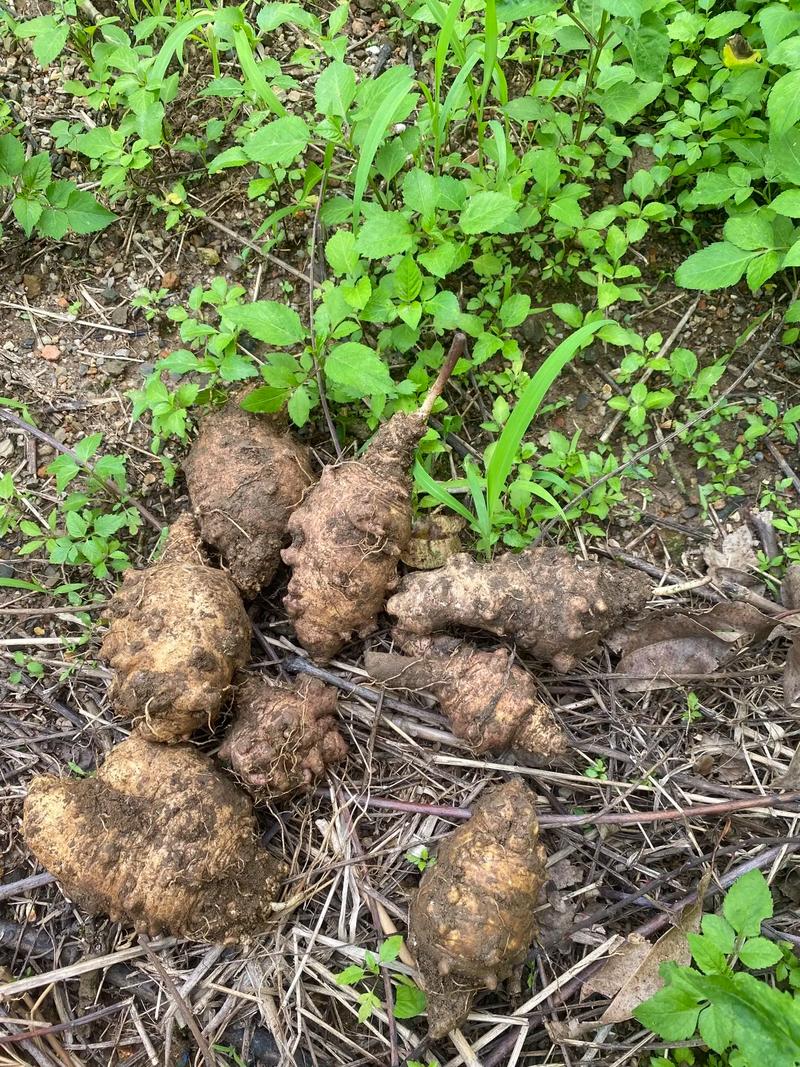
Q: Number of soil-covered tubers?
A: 8